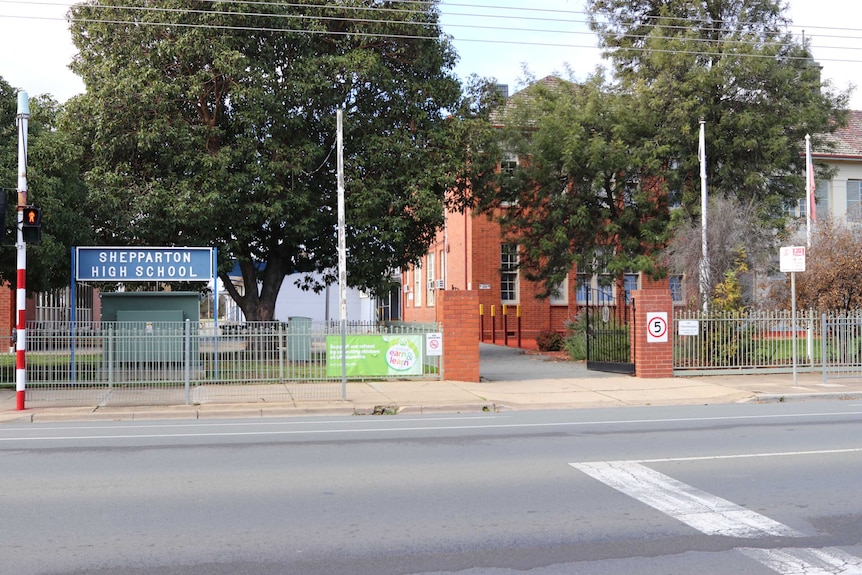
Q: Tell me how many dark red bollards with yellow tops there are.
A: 4